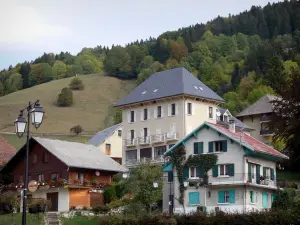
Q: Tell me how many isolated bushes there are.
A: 3